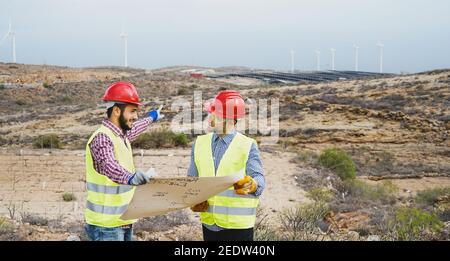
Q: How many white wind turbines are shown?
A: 7